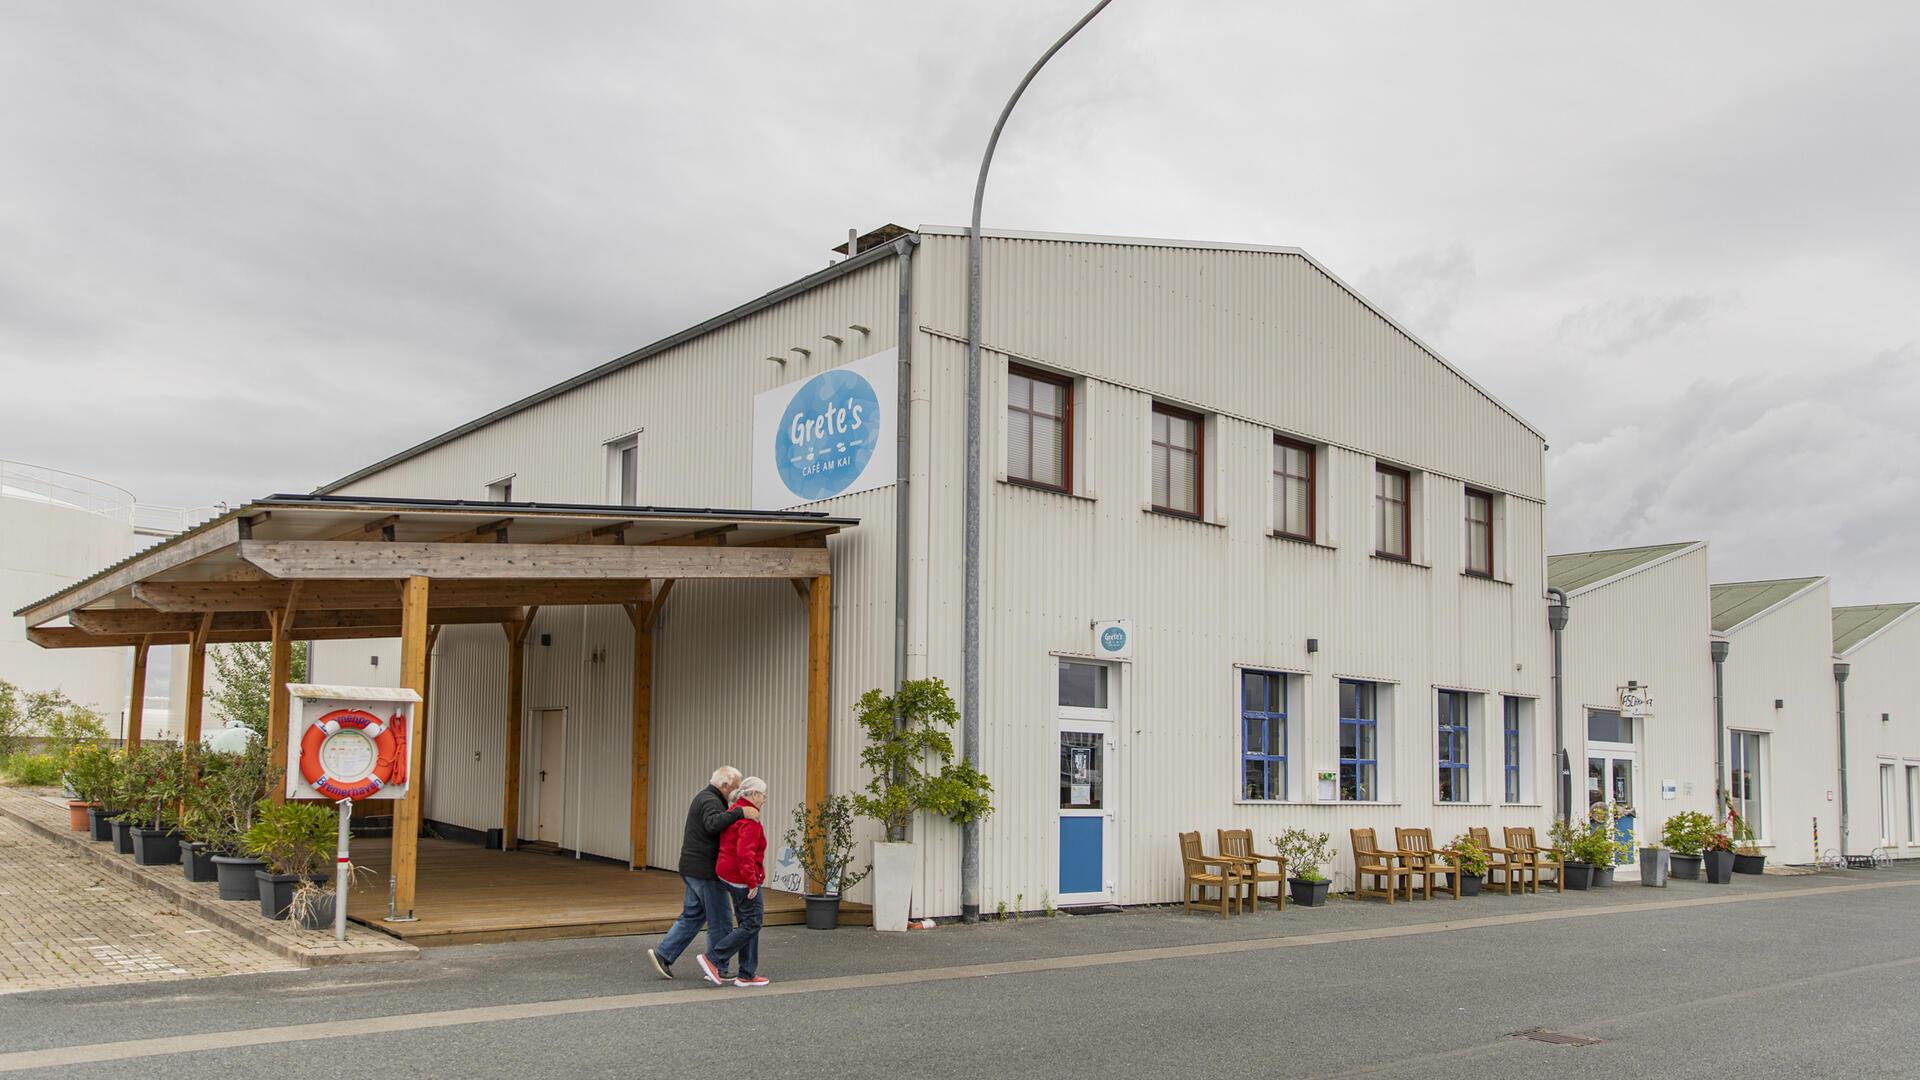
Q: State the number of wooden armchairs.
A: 6